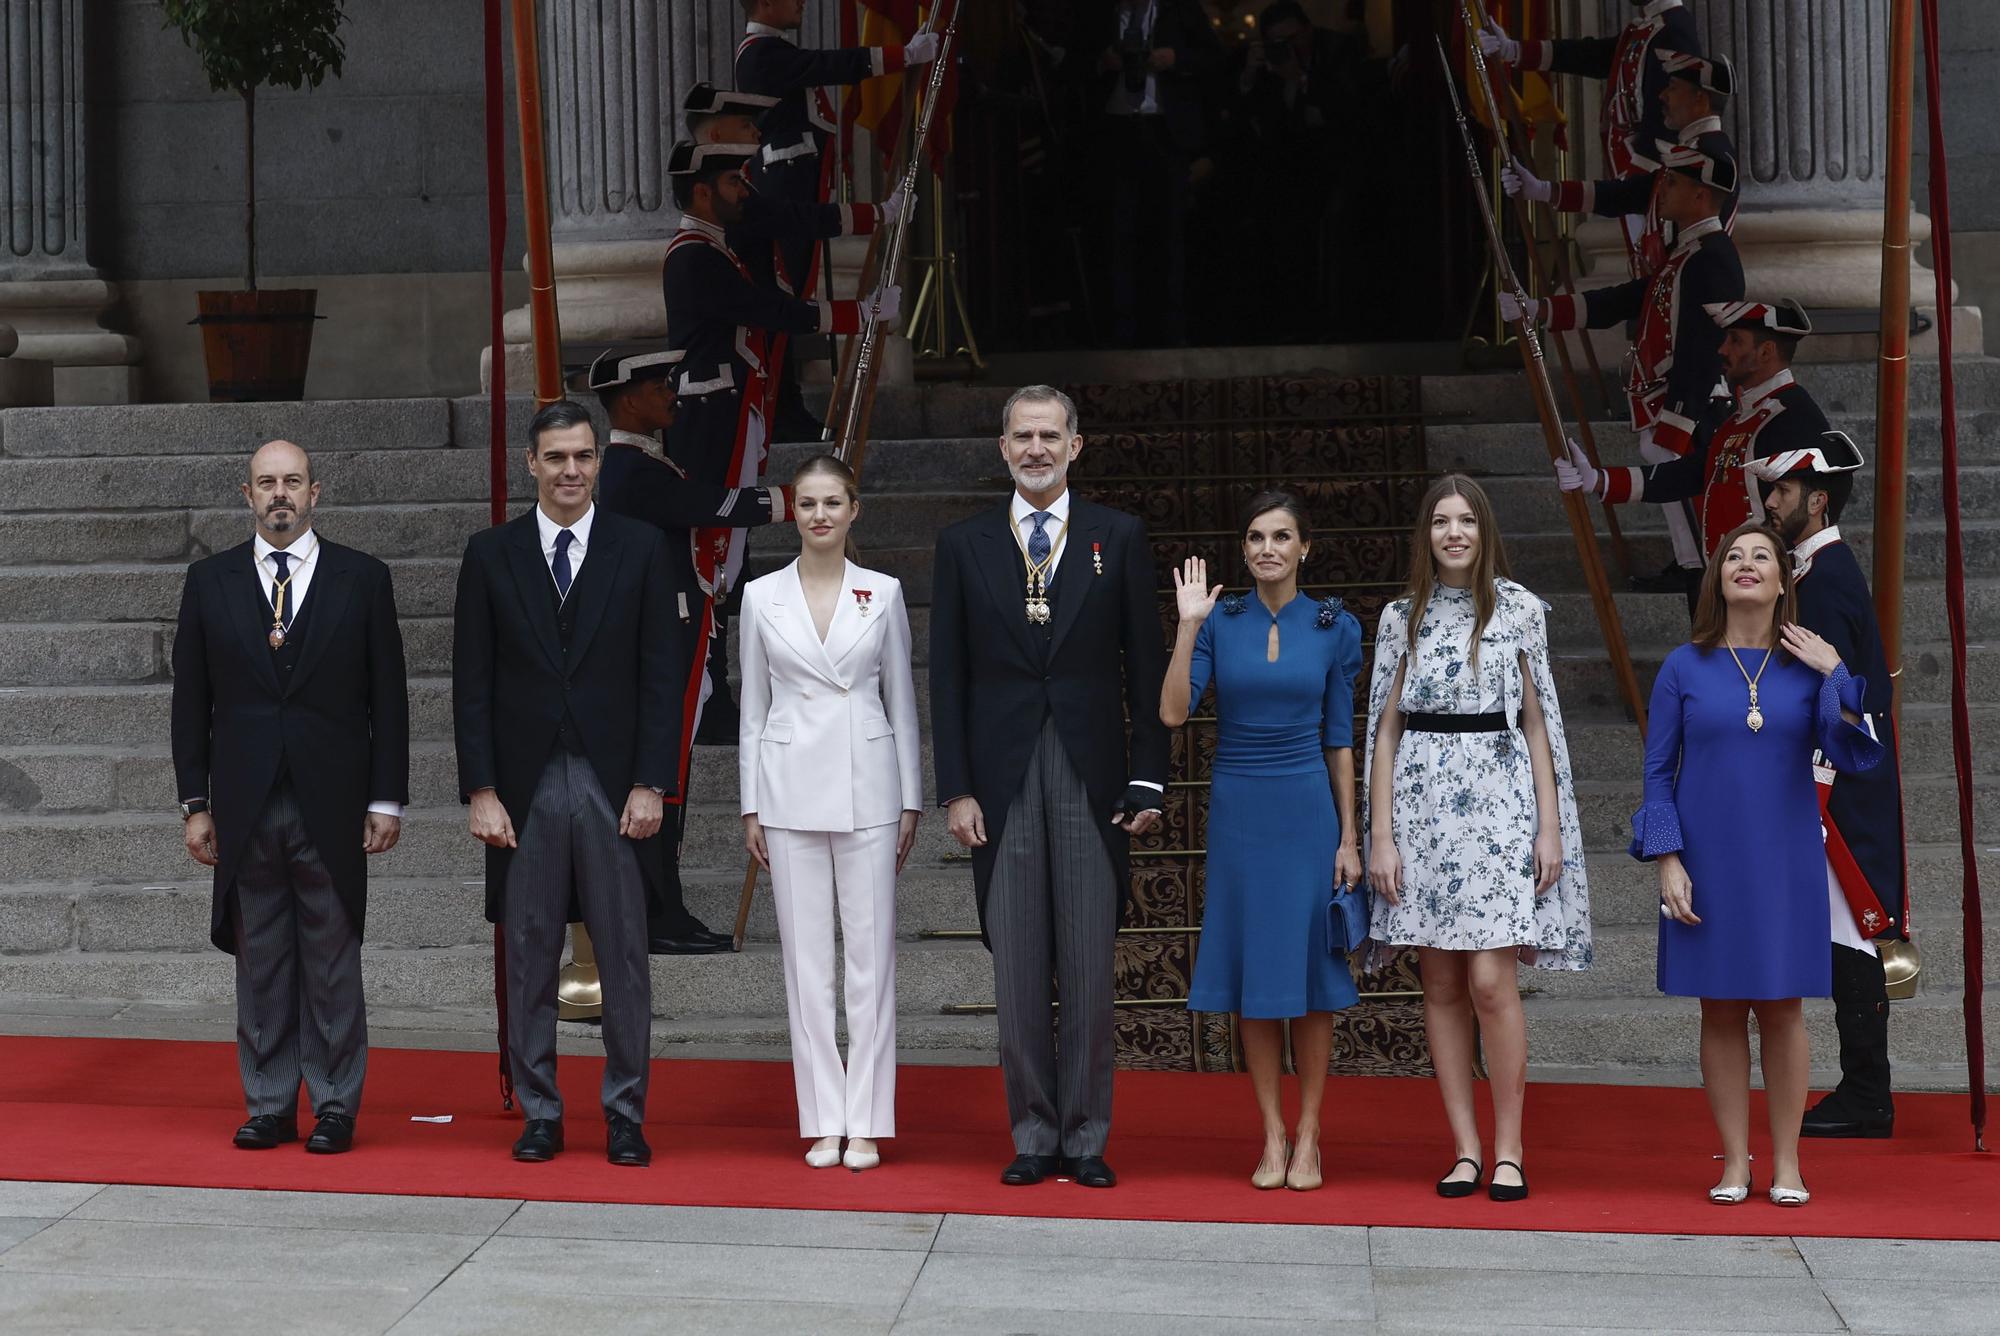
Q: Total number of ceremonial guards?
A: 9